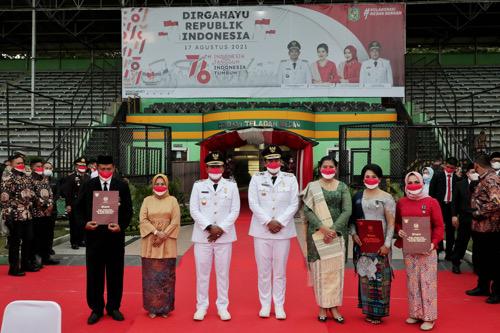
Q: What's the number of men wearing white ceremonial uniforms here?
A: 2